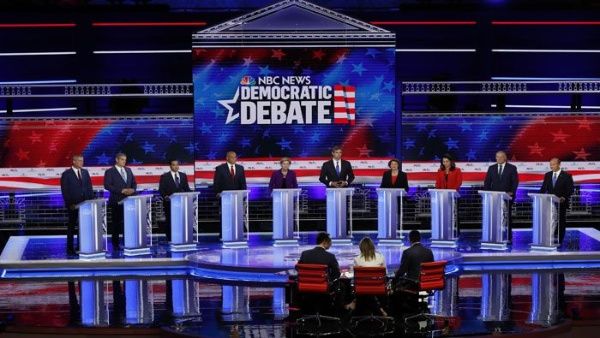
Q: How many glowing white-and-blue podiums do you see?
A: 10